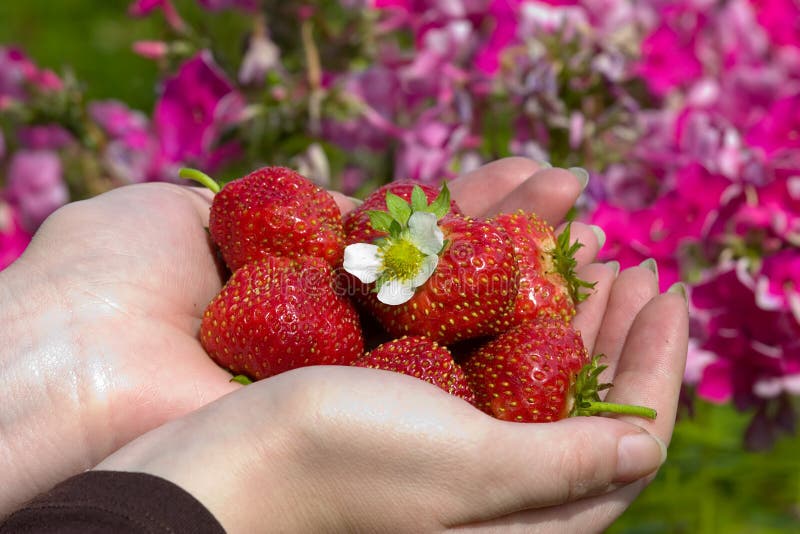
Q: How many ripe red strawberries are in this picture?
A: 7